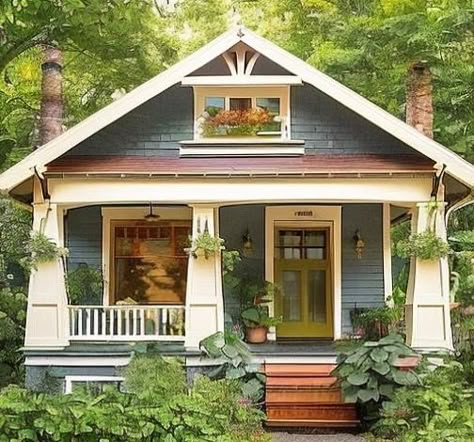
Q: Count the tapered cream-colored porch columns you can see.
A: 3